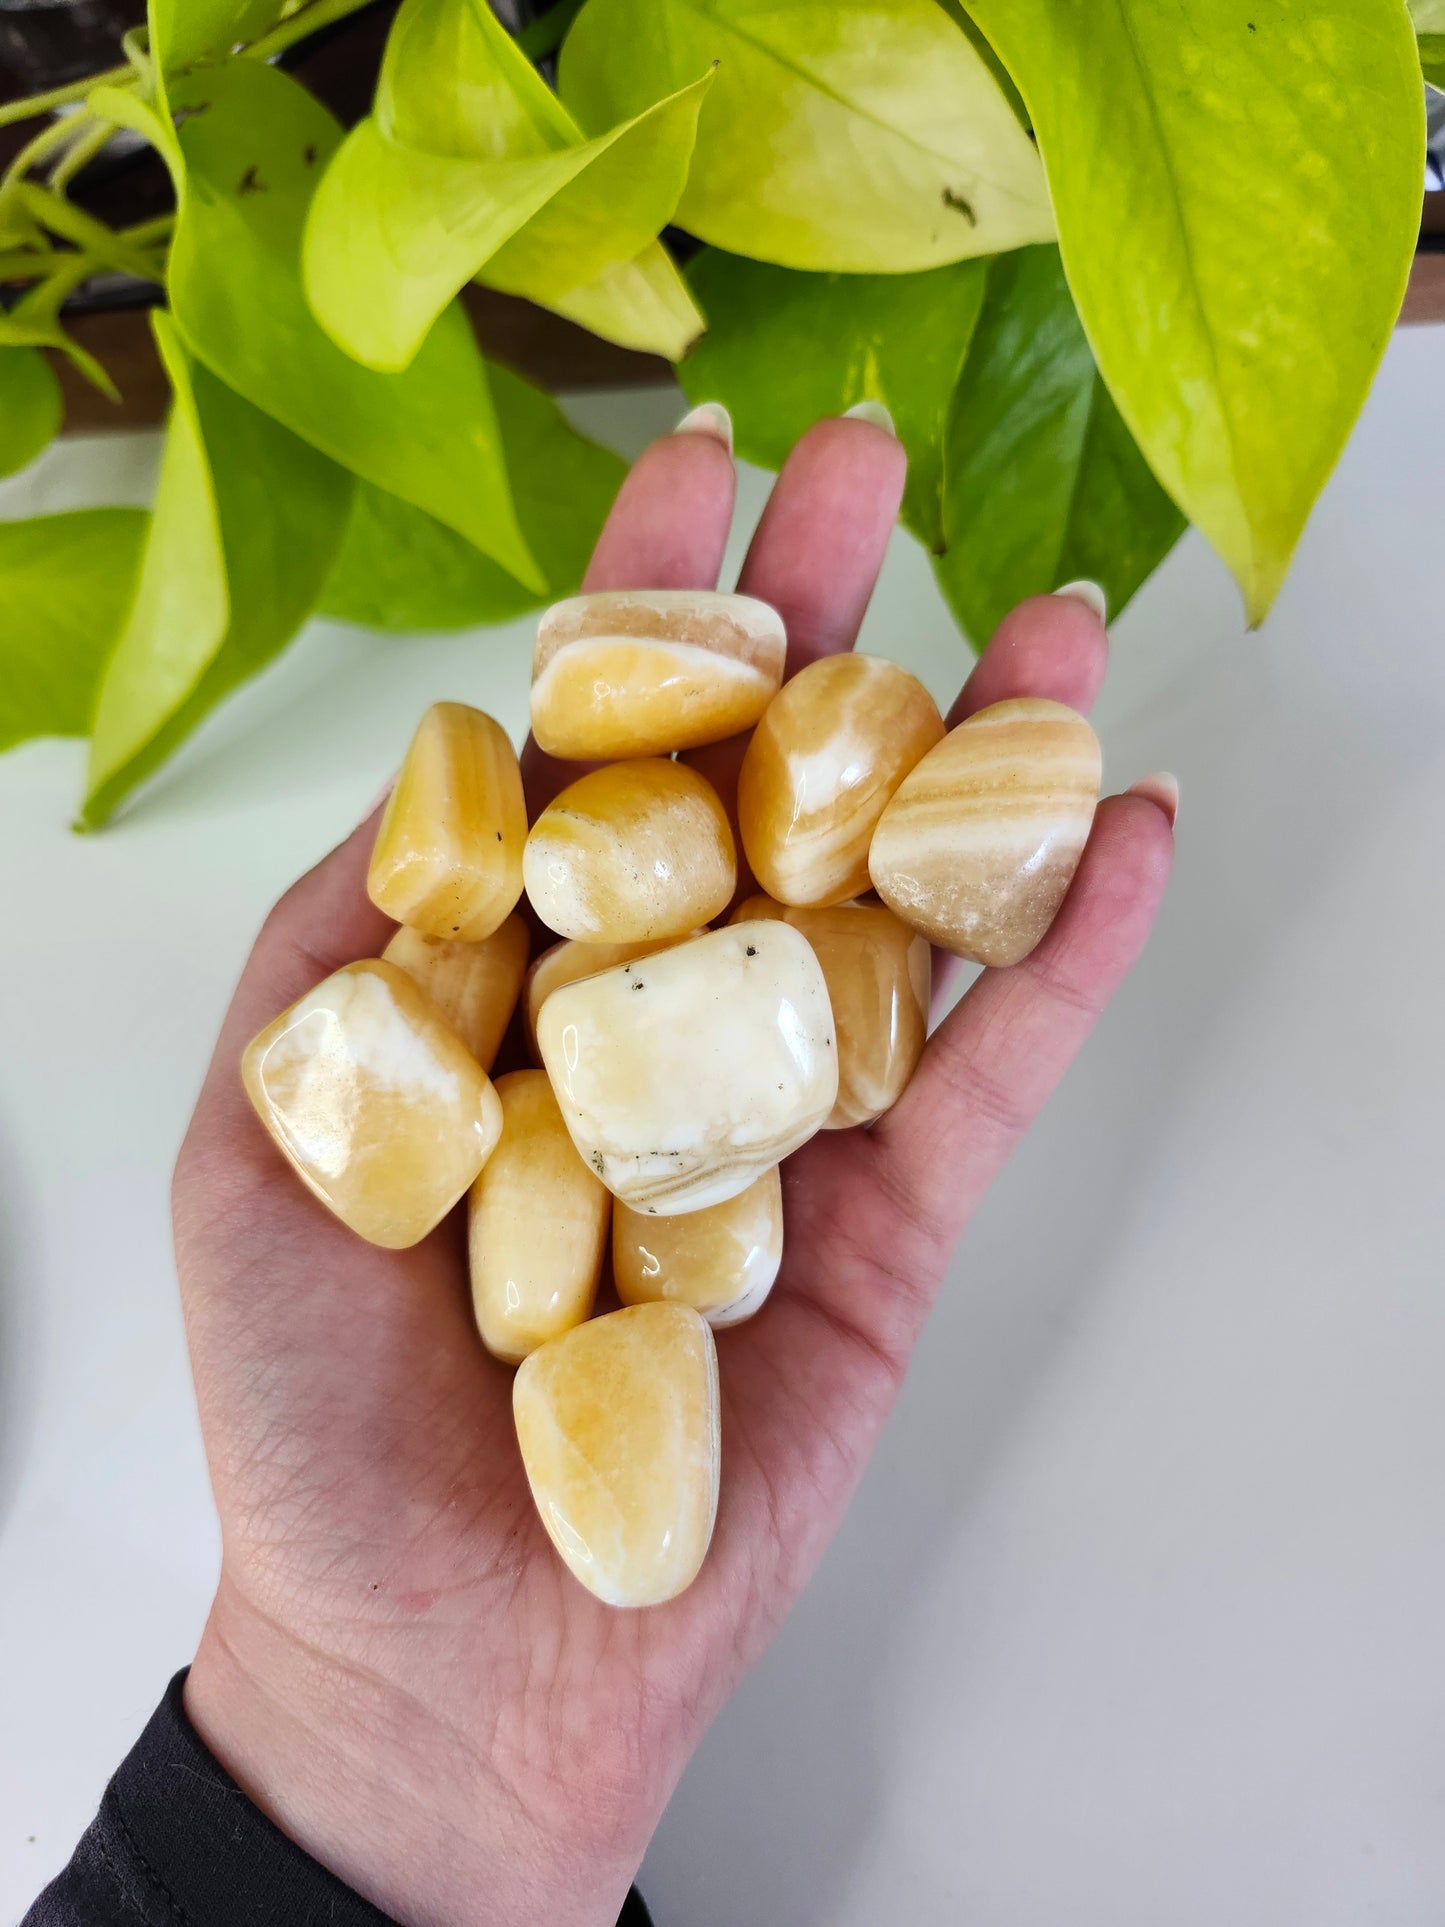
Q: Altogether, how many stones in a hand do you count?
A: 13